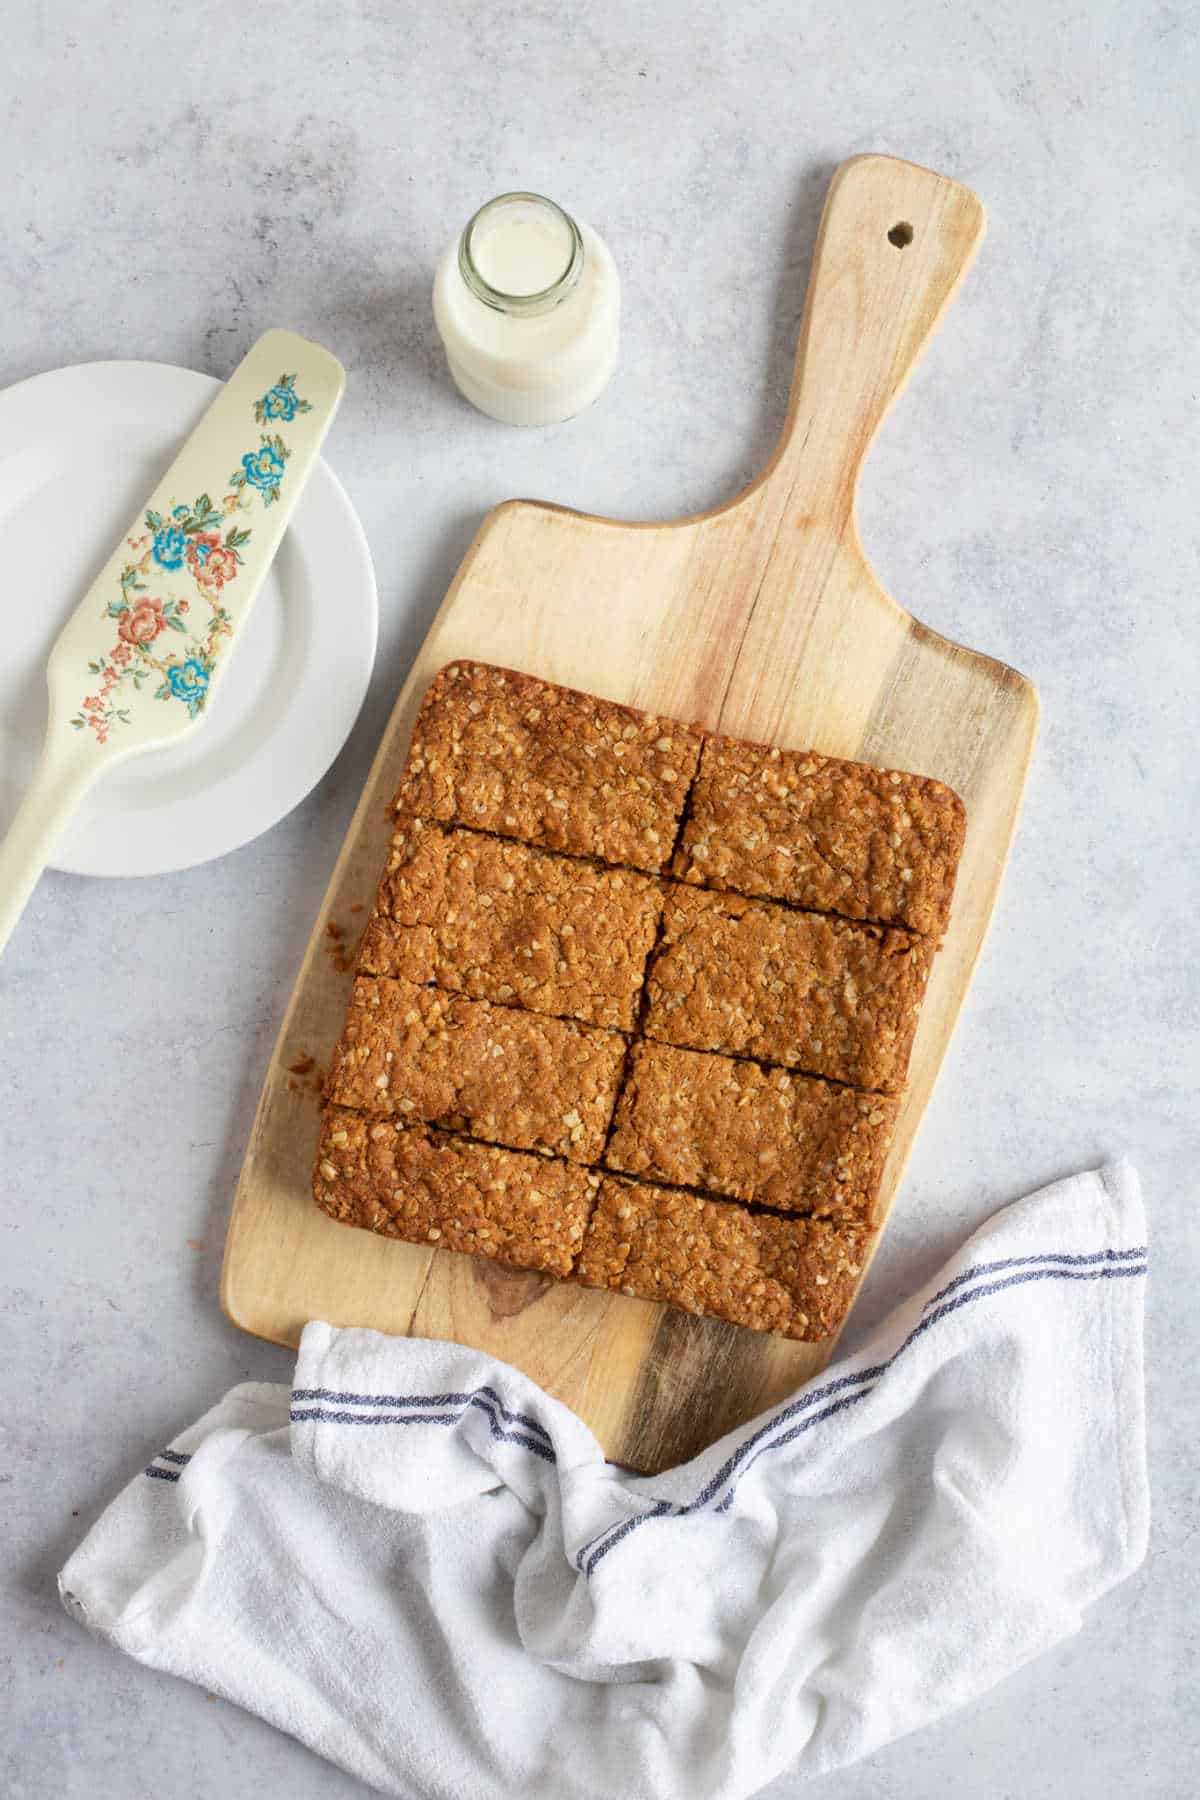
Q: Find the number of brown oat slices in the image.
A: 8